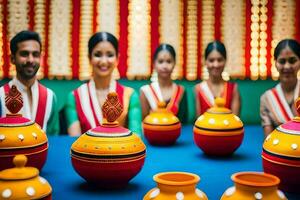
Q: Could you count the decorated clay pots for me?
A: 8